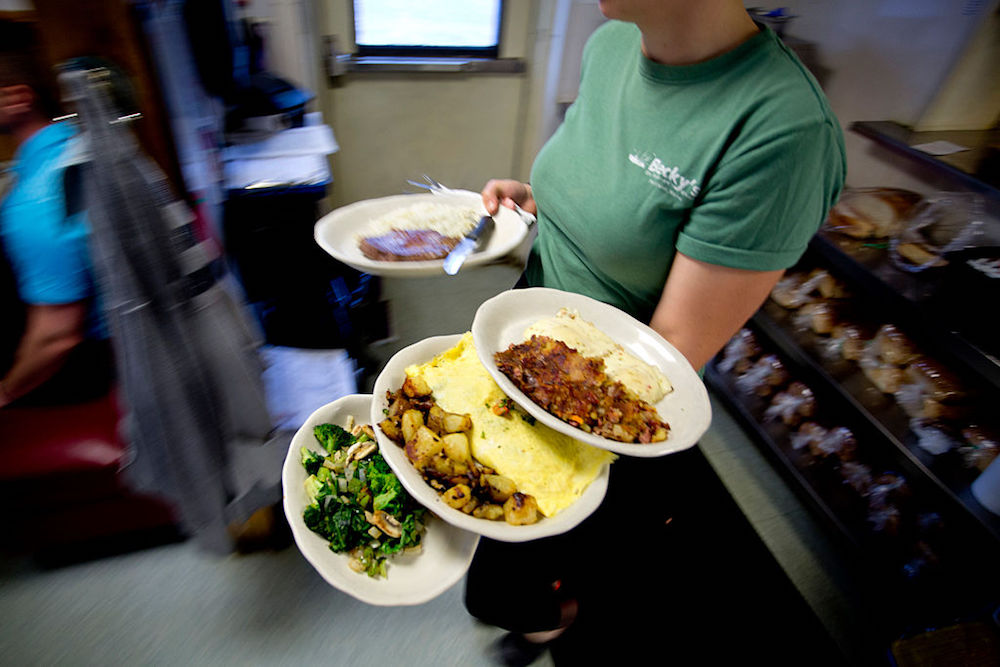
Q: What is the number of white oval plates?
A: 4